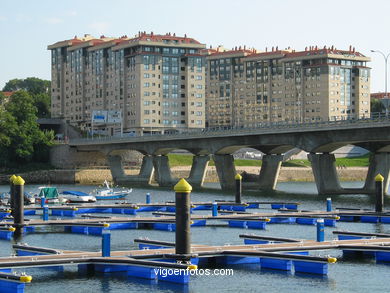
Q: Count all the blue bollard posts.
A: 7